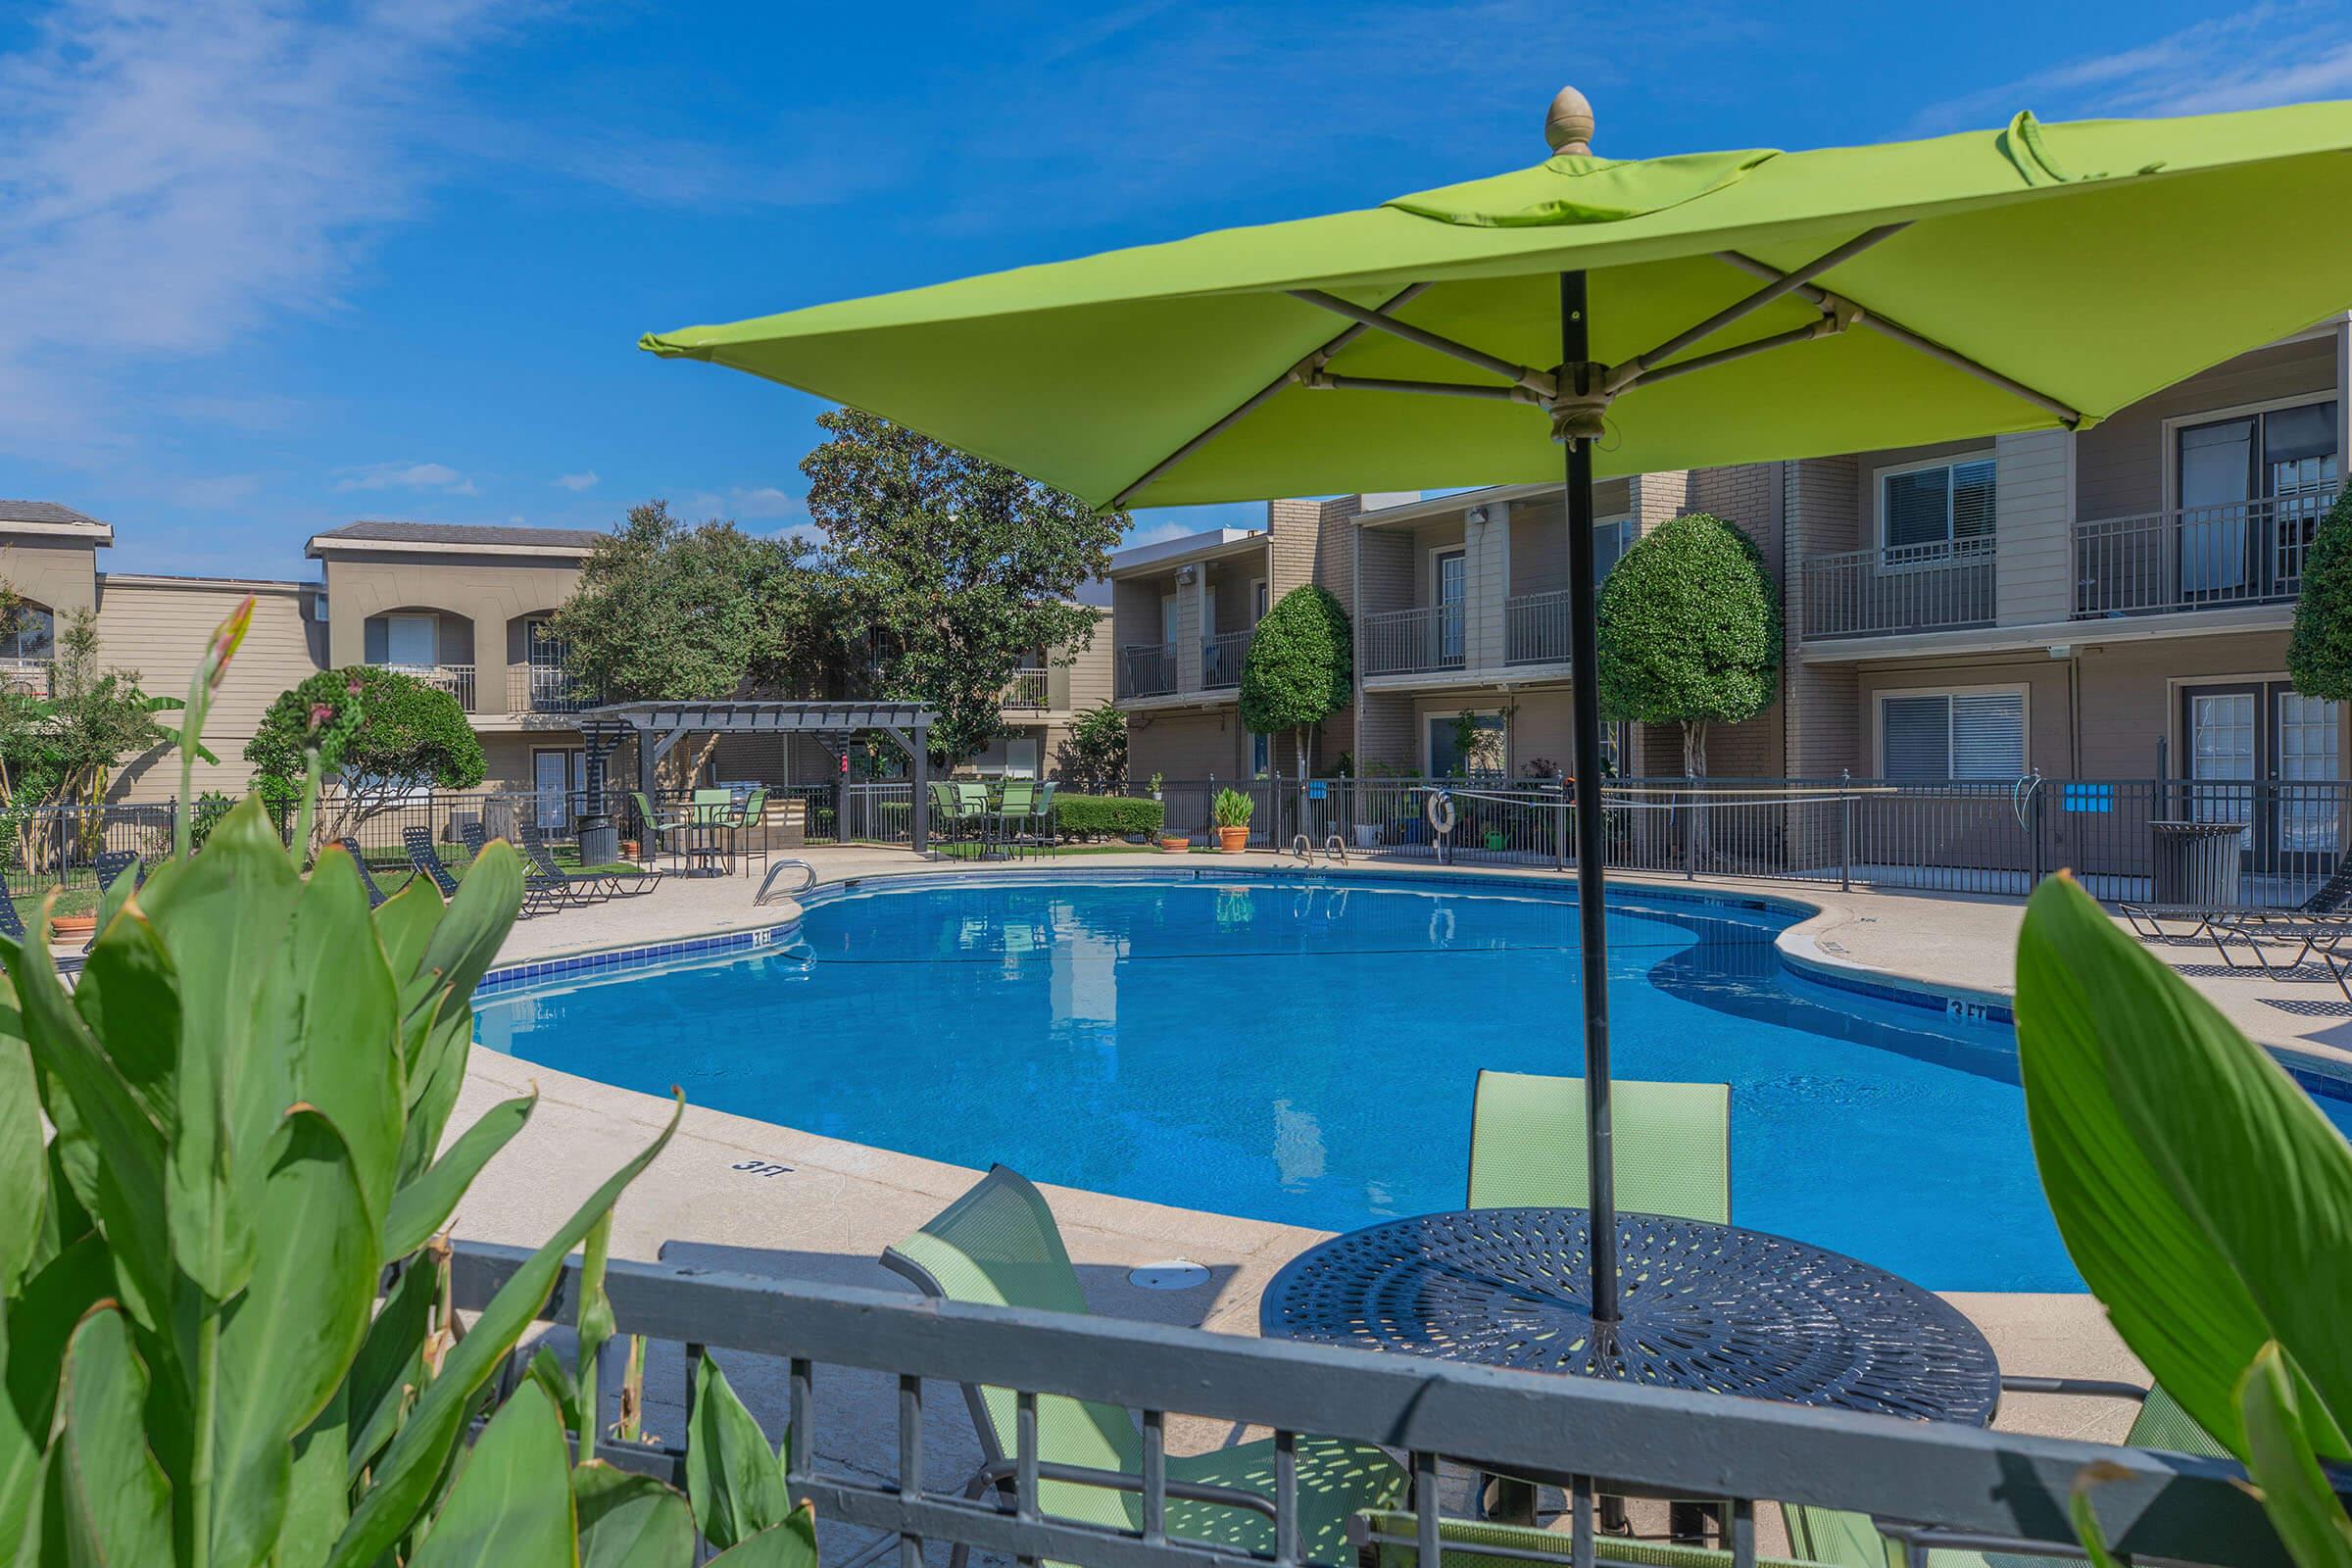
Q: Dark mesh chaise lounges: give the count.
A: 9